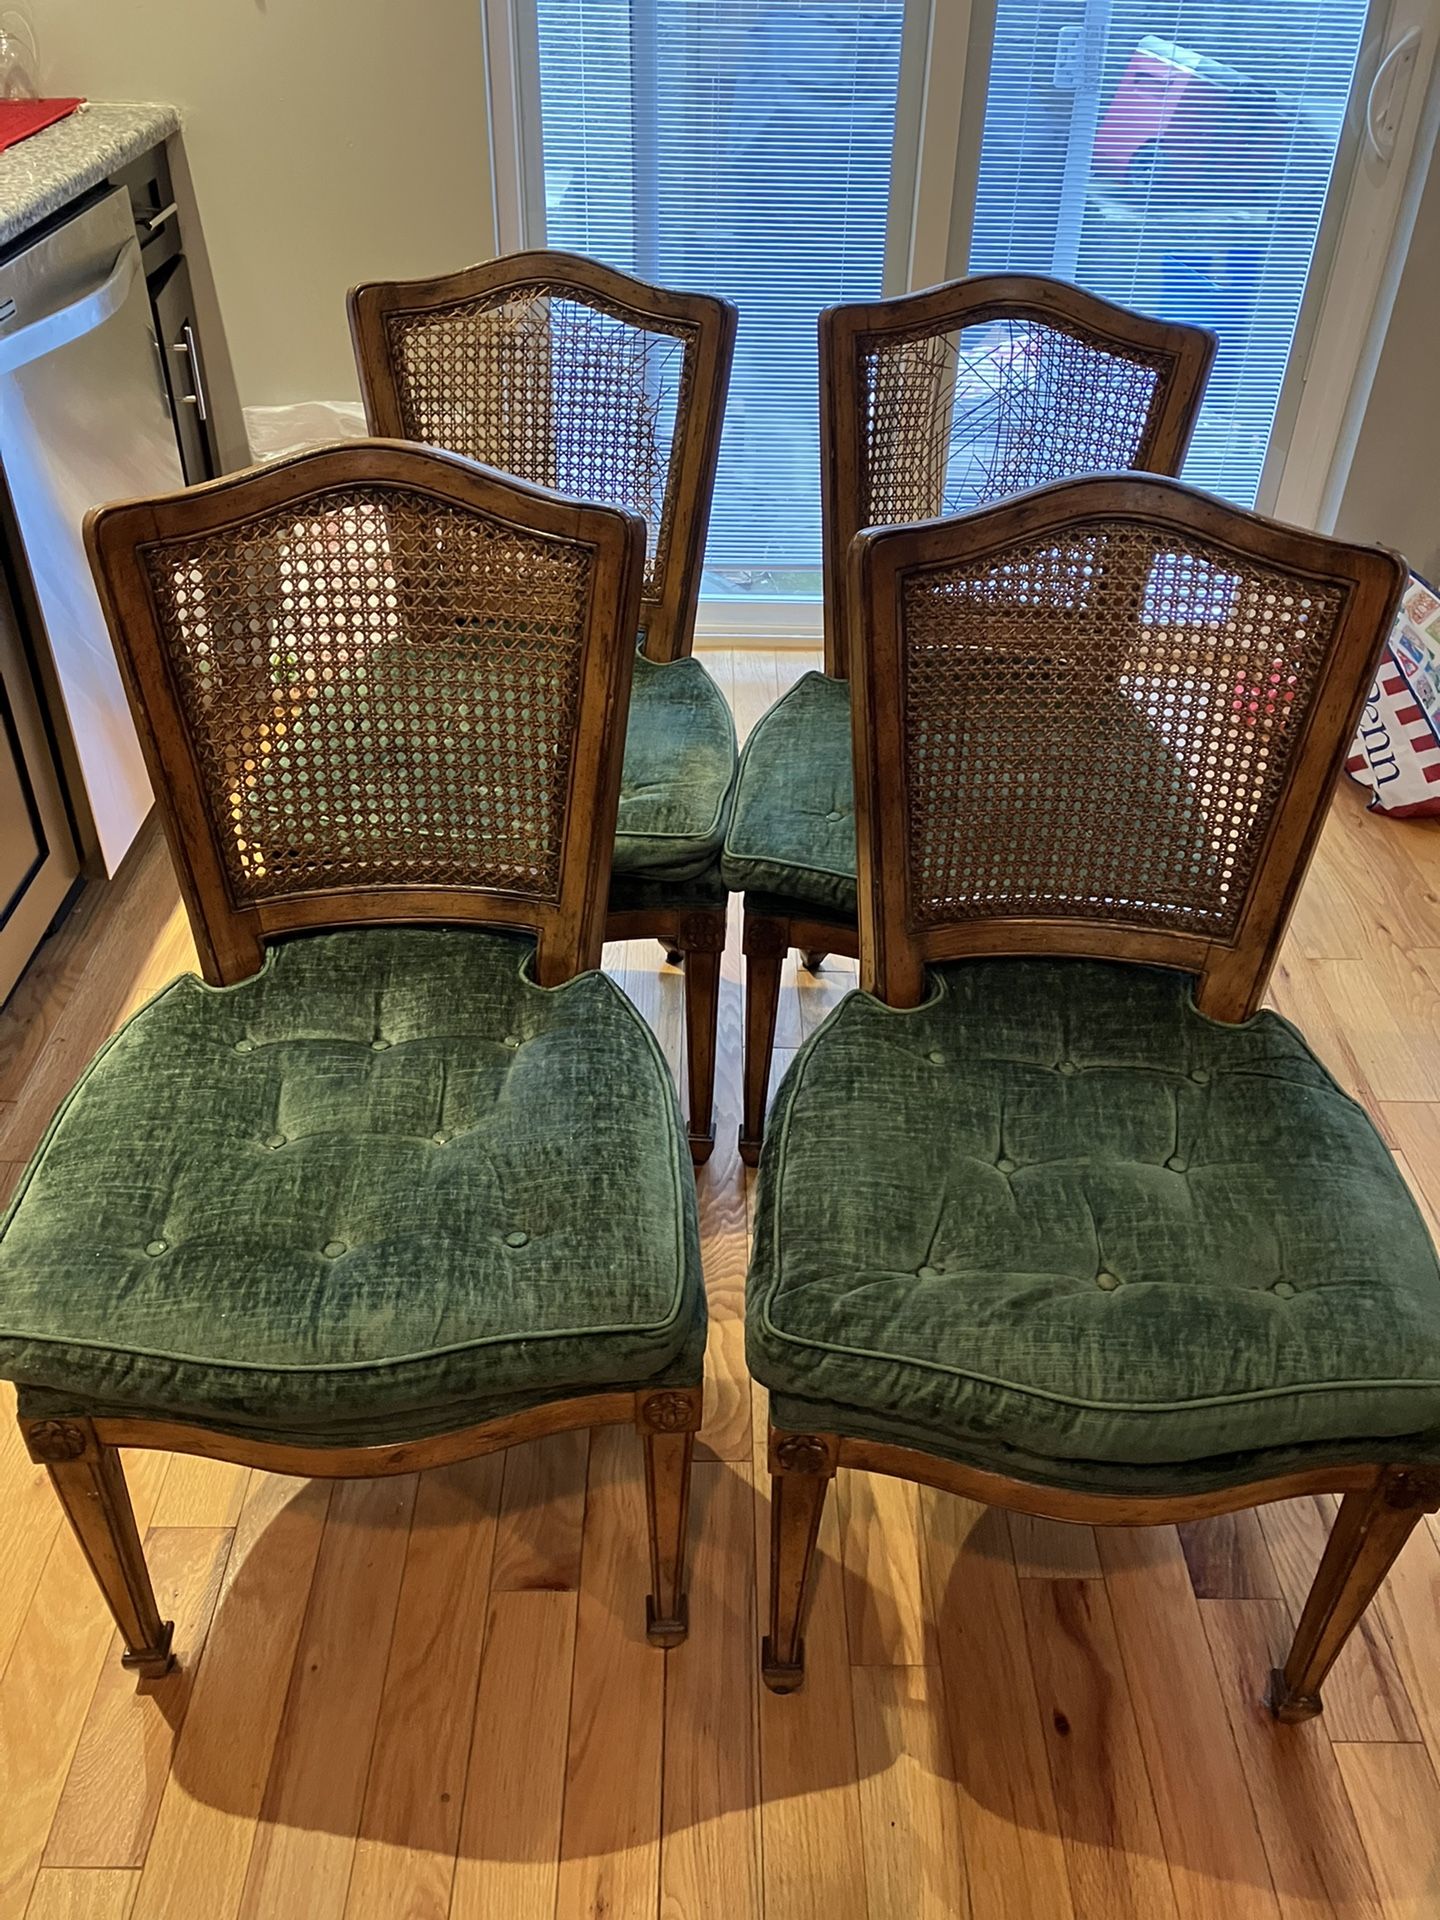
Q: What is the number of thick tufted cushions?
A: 4